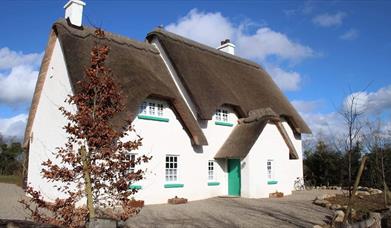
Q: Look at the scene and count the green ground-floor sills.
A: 4